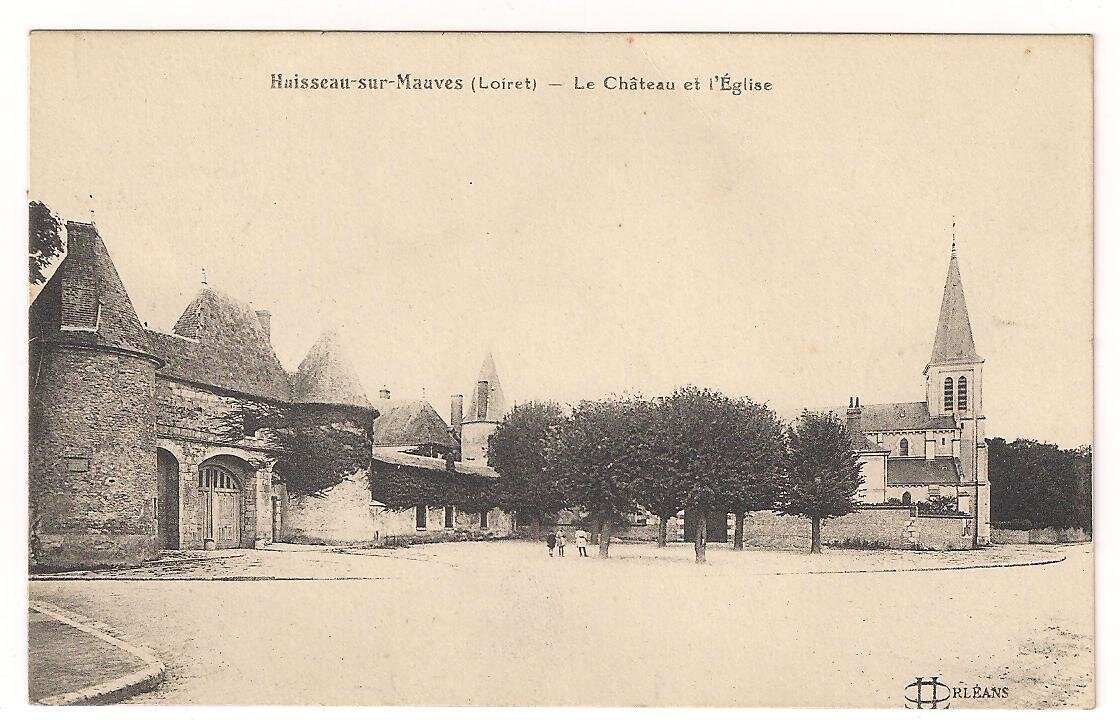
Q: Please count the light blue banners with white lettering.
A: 0